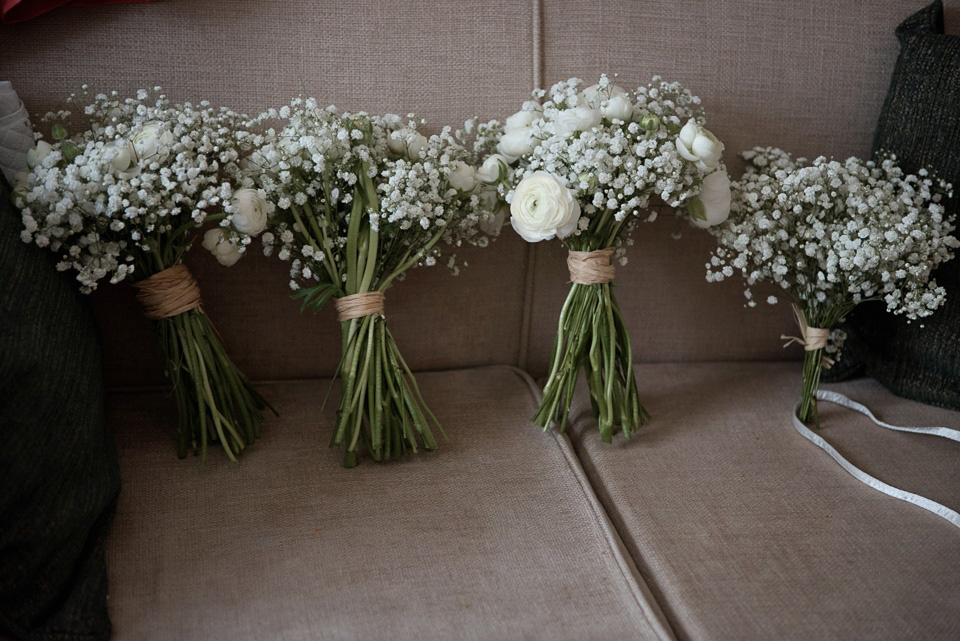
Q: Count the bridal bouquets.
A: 4